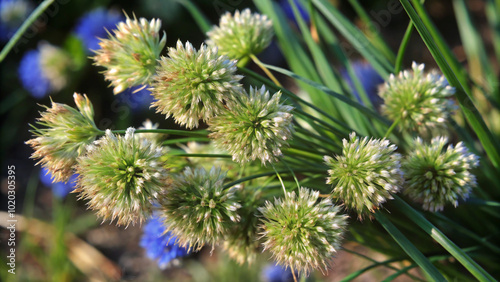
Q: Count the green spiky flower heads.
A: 11